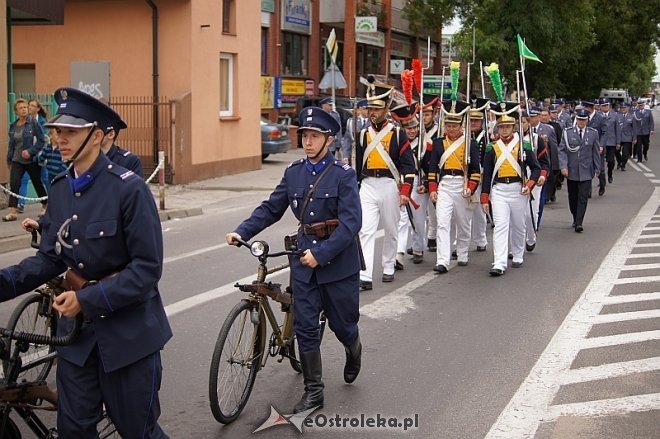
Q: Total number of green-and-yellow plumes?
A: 2